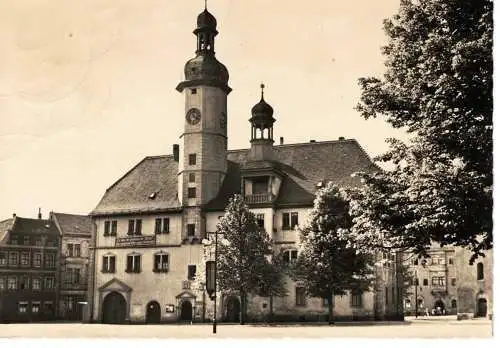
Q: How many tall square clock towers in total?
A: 1